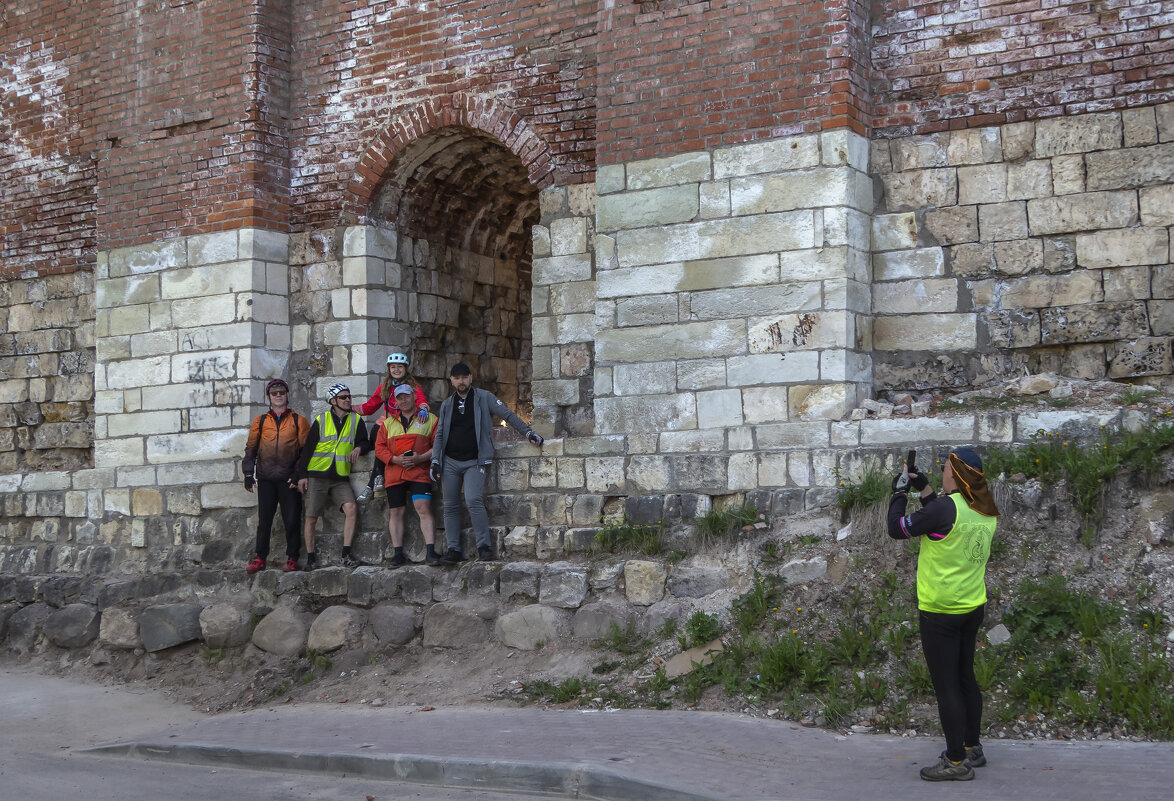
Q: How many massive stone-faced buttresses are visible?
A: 2